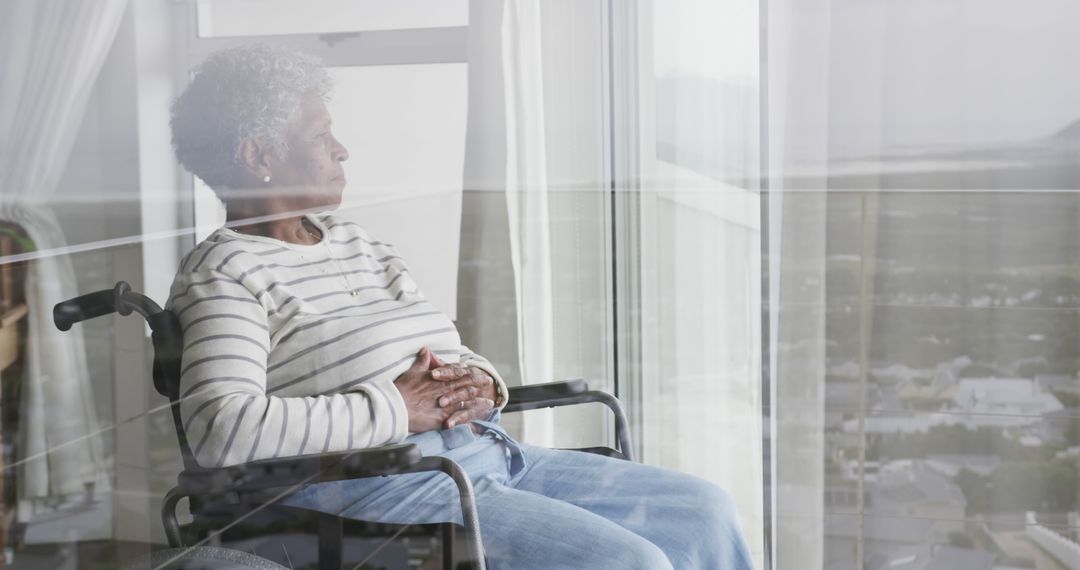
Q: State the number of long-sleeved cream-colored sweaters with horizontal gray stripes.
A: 1